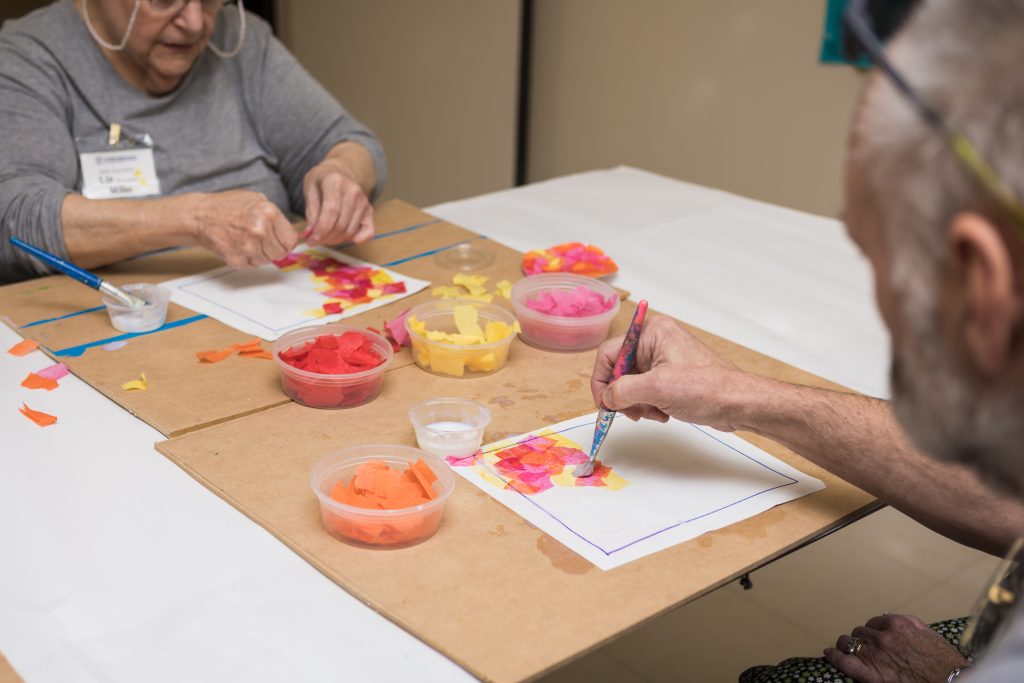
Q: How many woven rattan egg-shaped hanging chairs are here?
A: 0